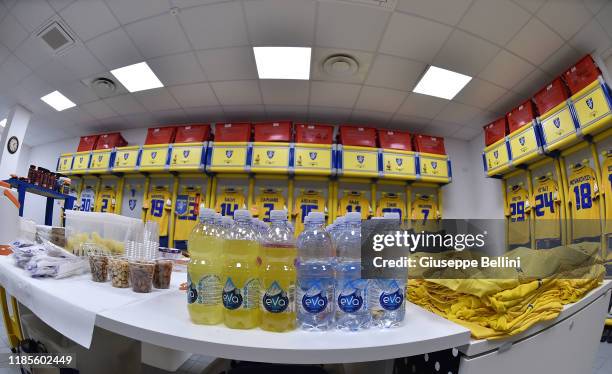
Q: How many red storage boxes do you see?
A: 14